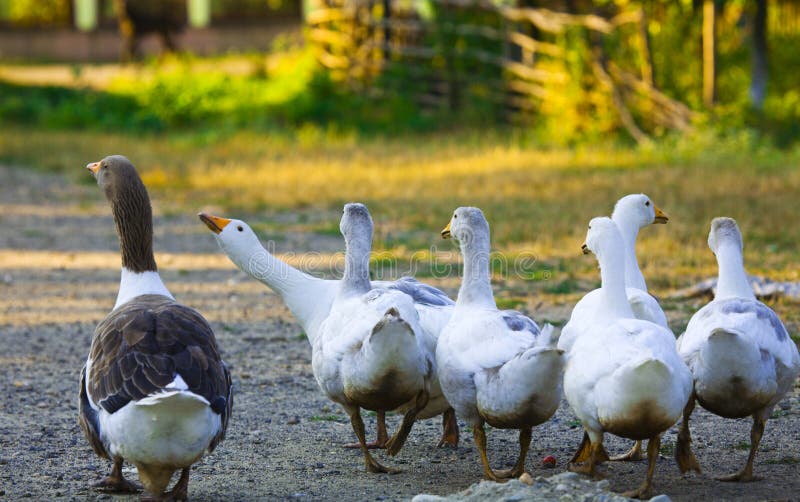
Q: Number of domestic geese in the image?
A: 7